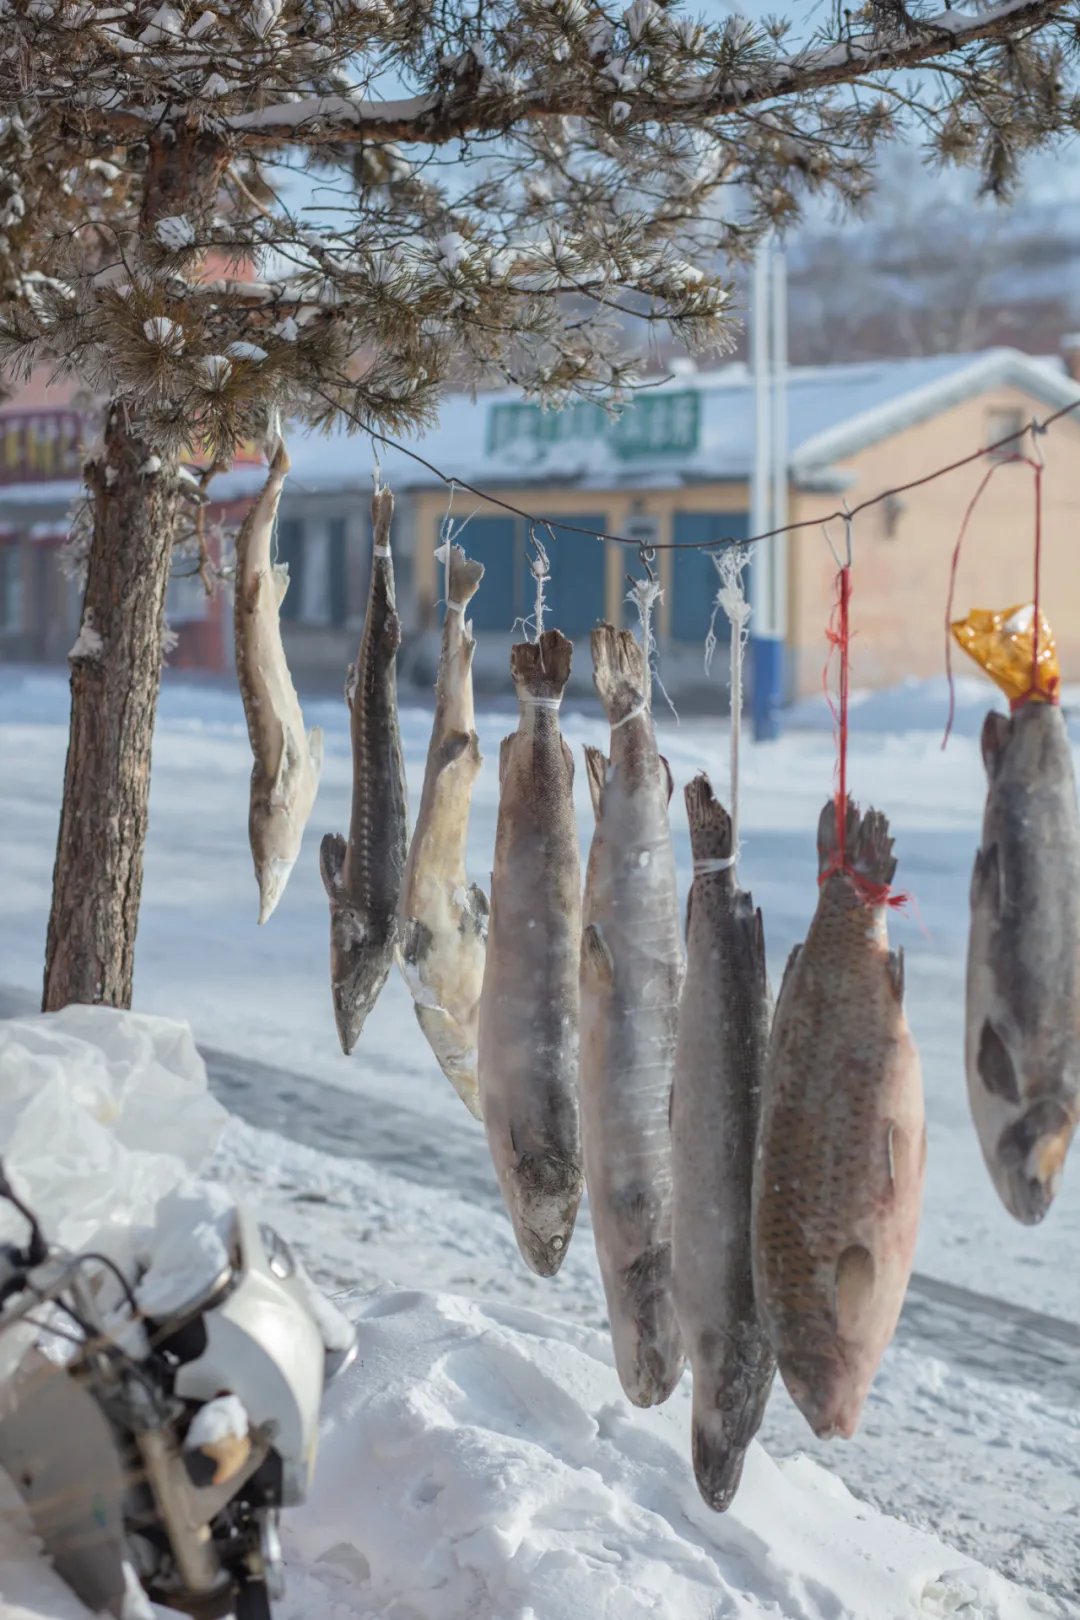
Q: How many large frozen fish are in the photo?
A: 8